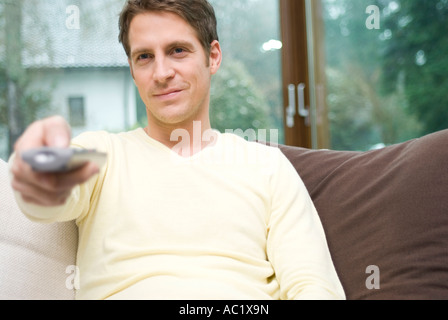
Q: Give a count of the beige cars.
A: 0